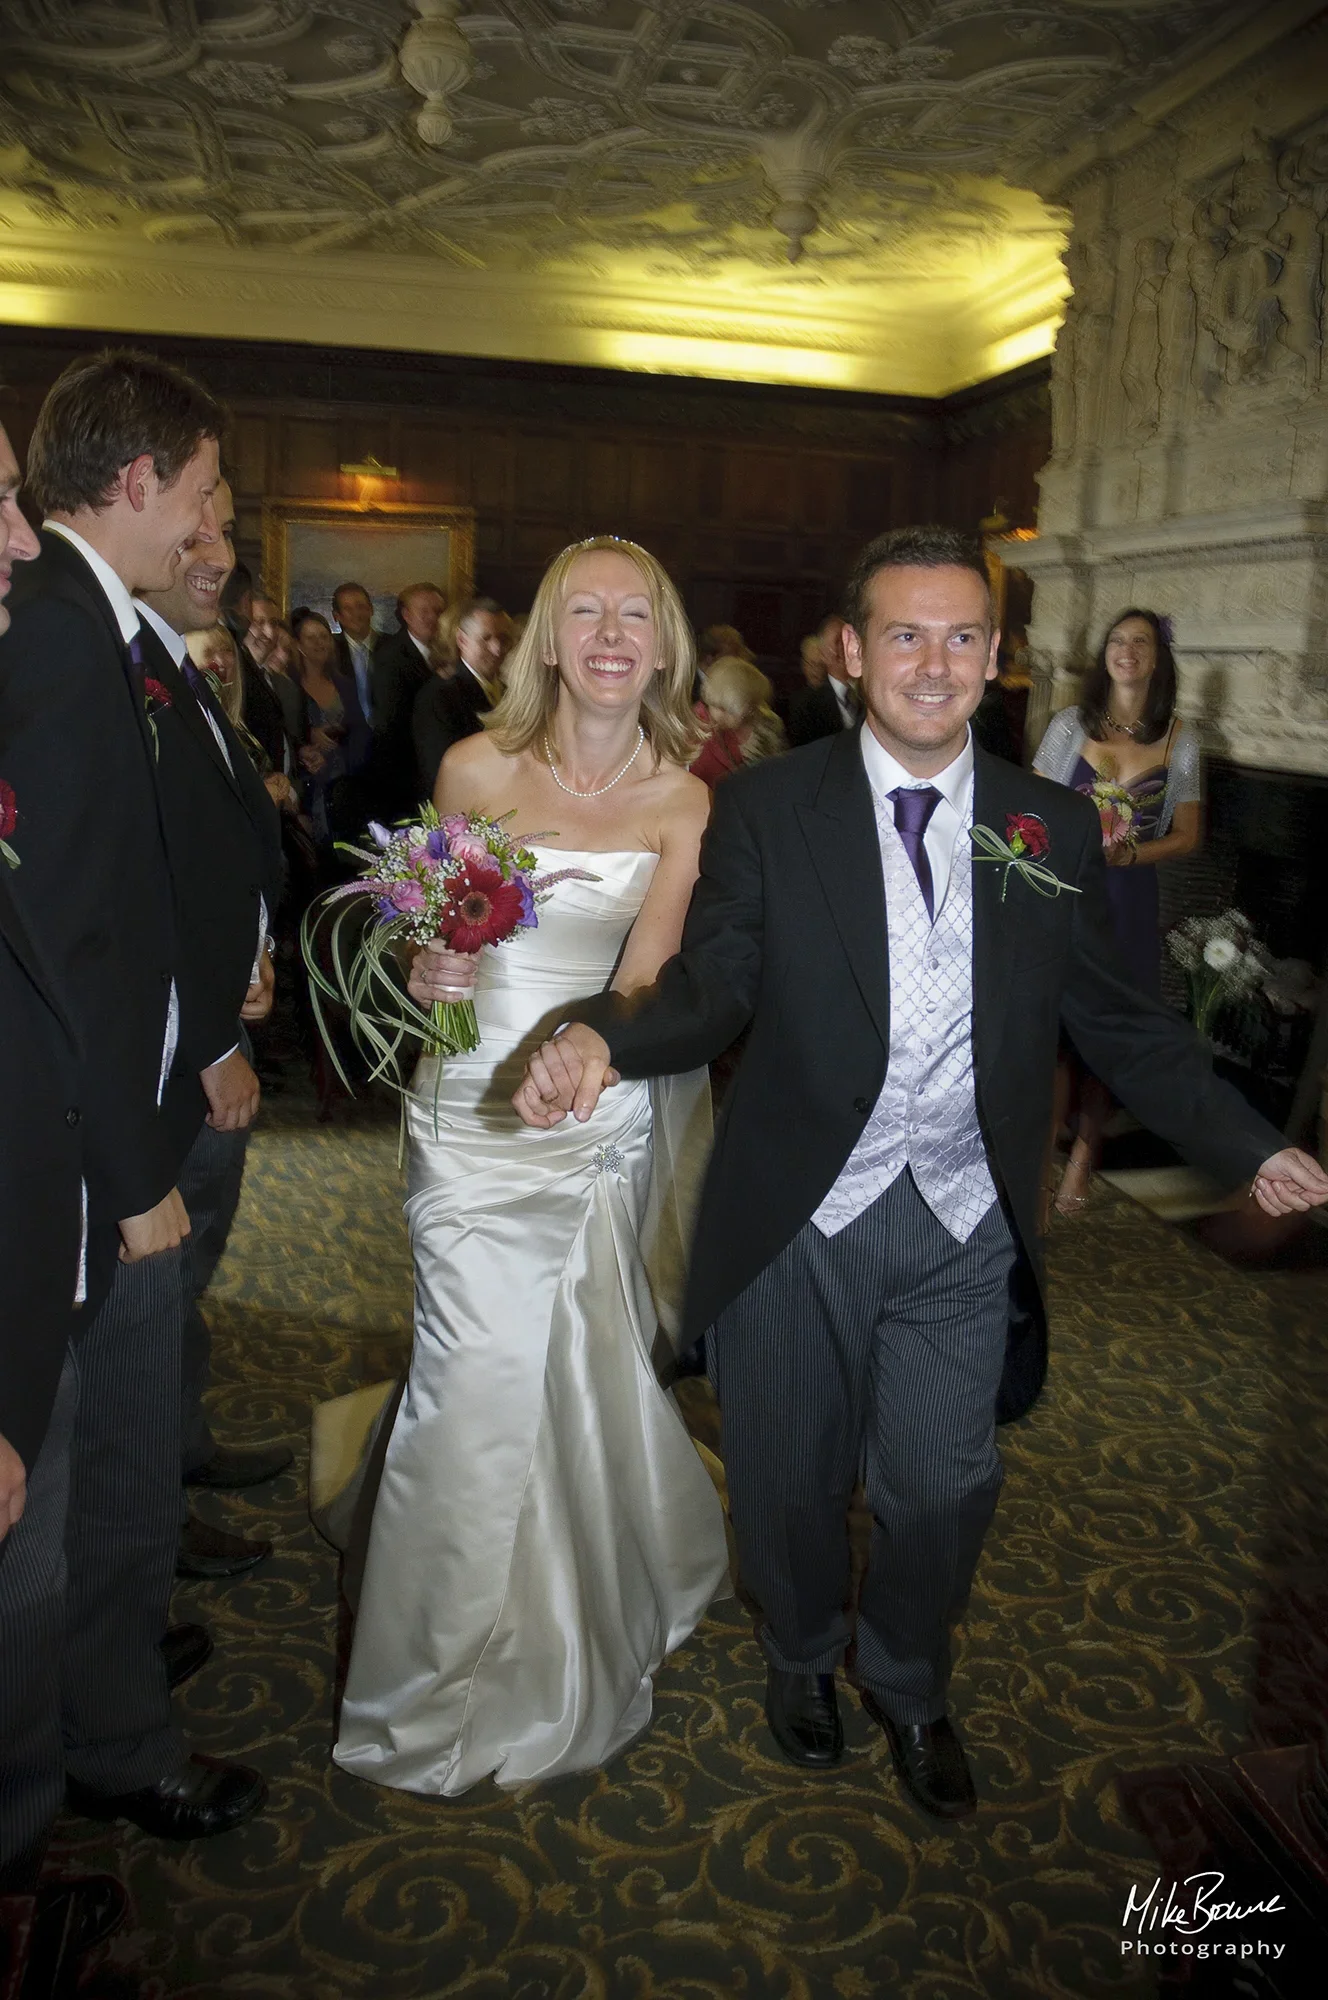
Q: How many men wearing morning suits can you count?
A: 4